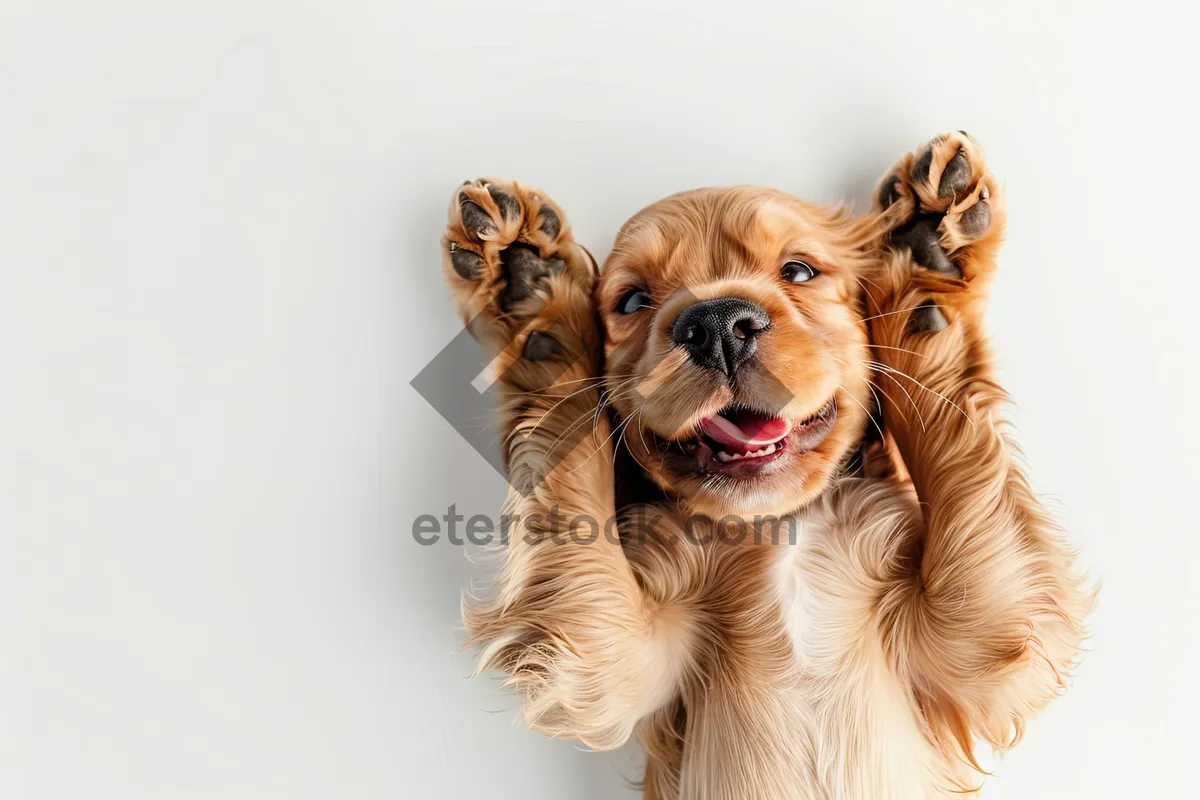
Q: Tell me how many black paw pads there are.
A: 12